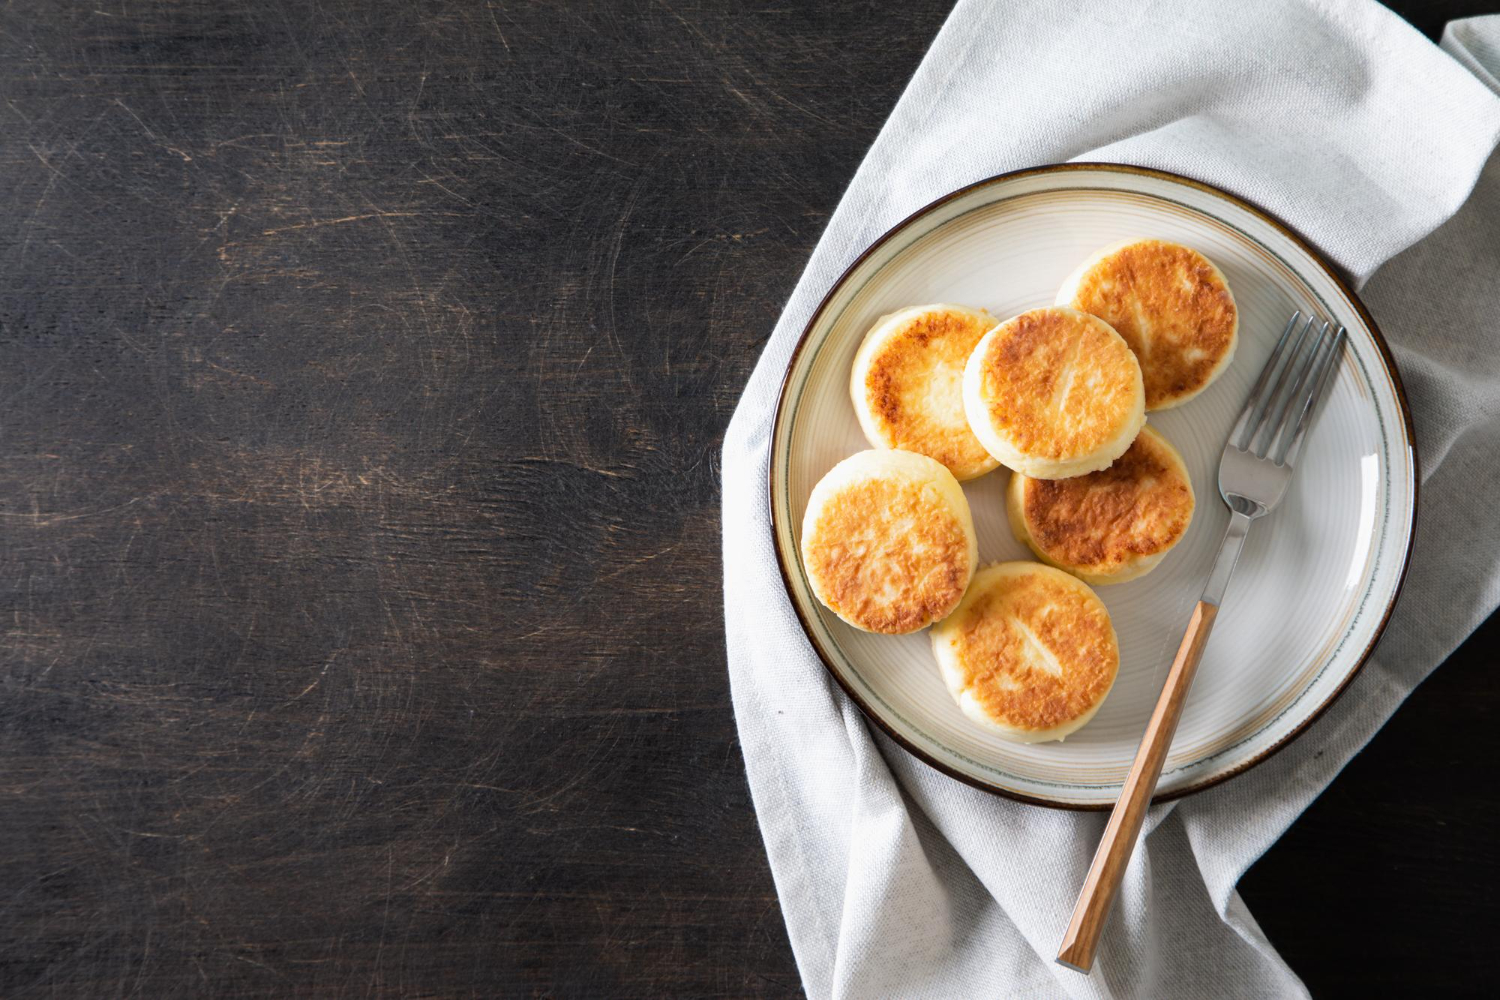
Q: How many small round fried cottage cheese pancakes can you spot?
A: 6